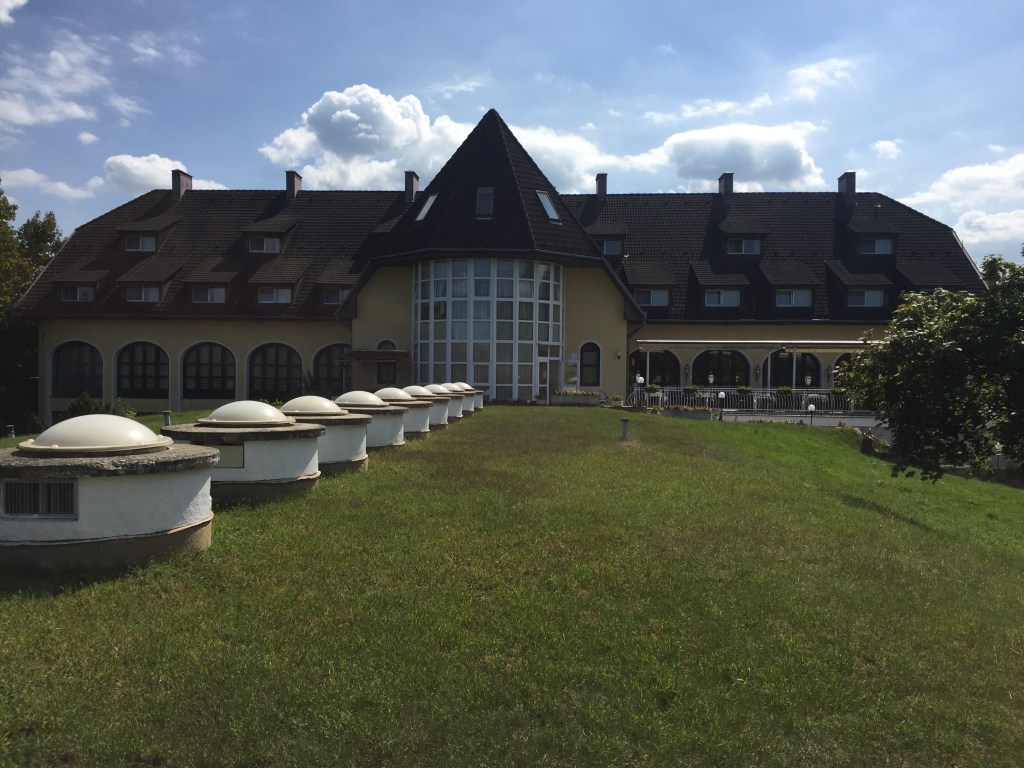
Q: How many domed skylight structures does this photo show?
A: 9